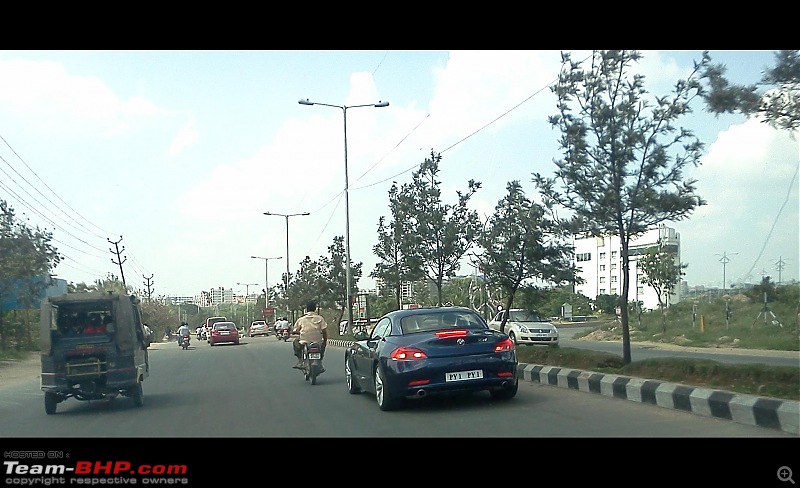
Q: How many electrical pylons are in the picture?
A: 2